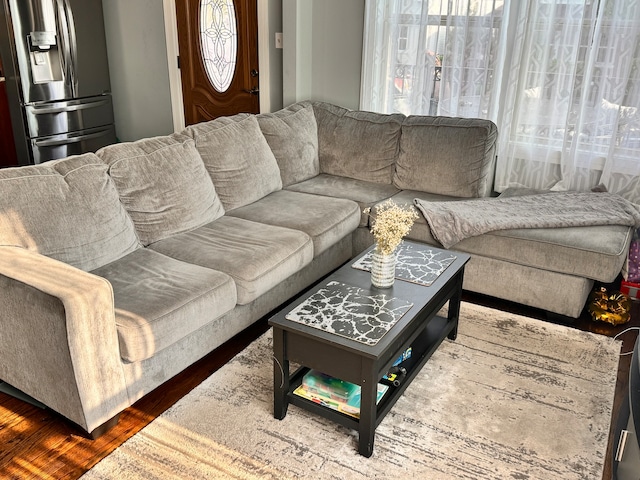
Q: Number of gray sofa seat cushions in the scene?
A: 5